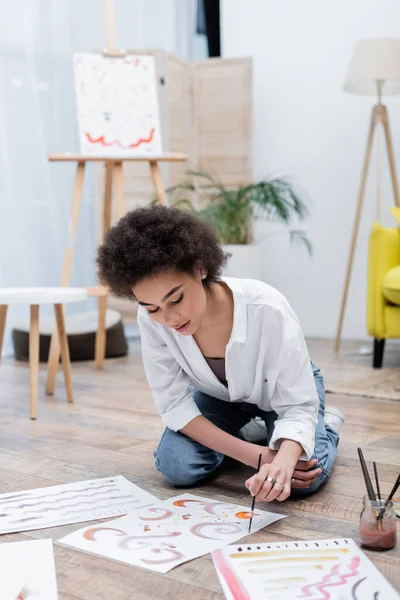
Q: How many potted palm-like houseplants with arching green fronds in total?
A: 1